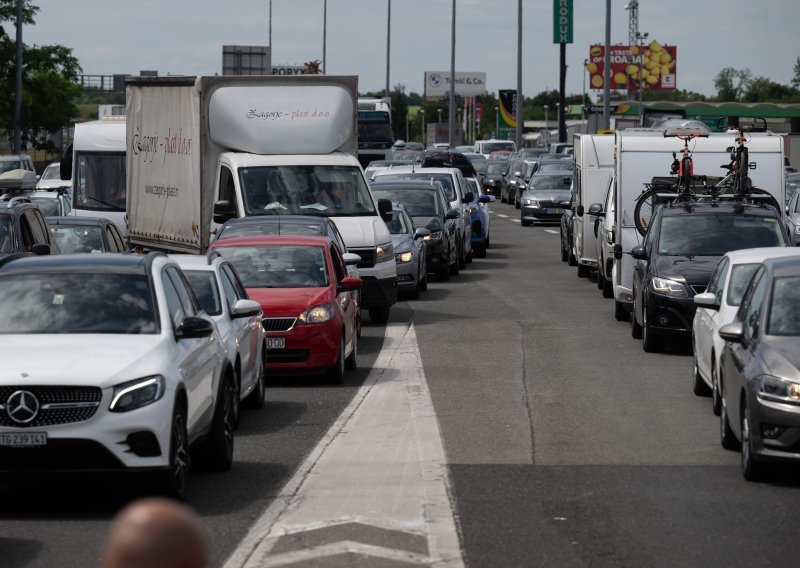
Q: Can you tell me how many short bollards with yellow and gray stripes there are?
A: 0